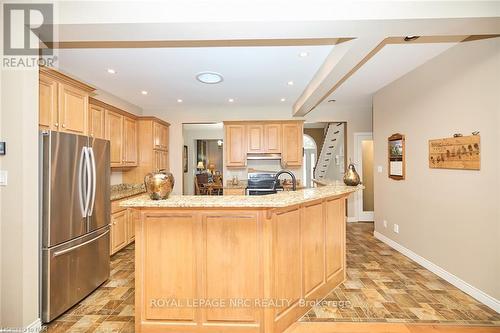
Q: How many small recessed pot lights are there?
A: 7